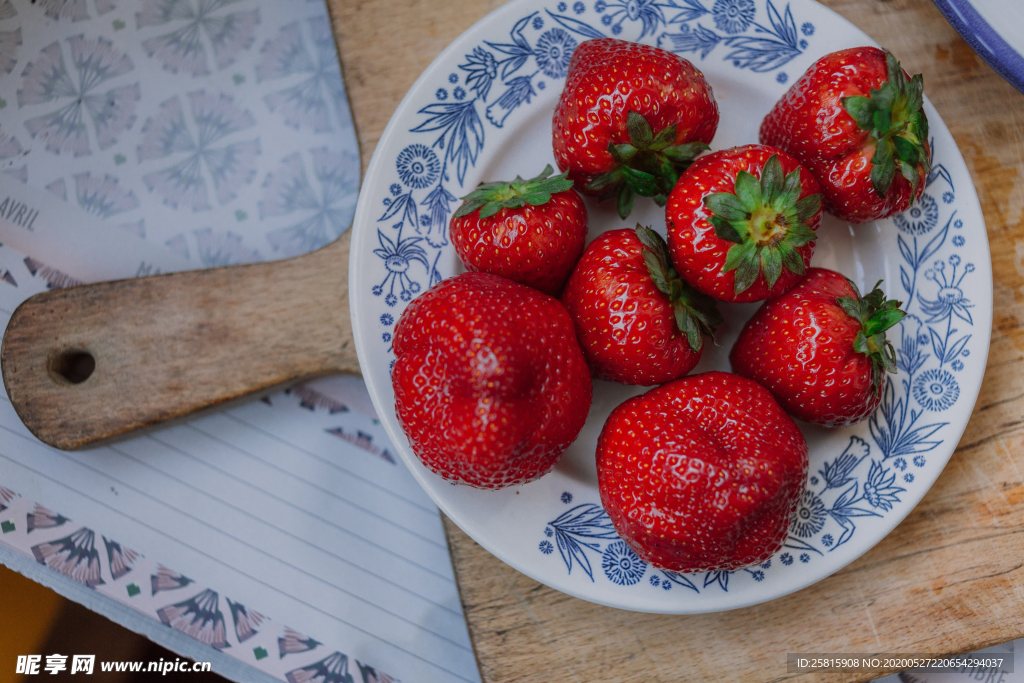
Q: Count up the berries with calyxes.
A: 6